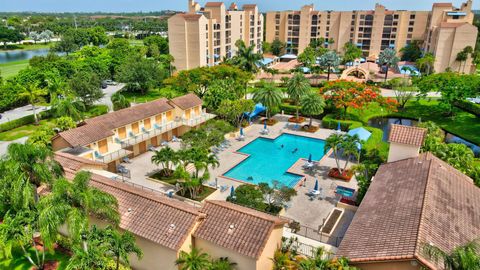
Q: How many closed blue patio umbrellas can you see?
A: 6